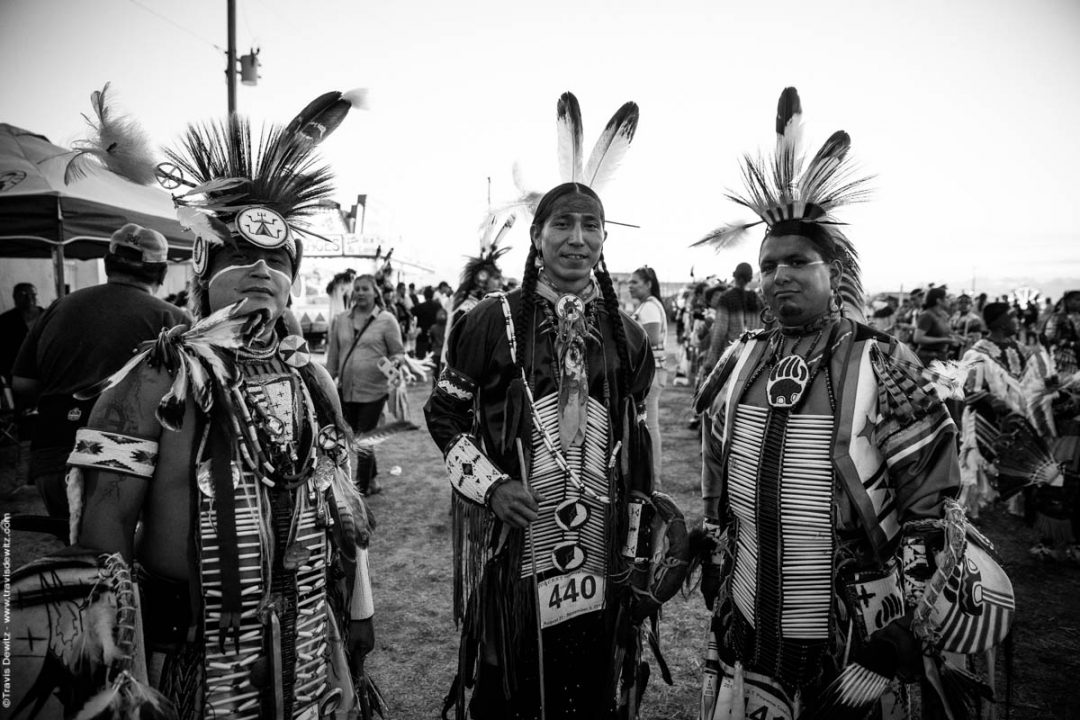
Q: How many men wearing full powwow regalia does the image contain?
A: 3